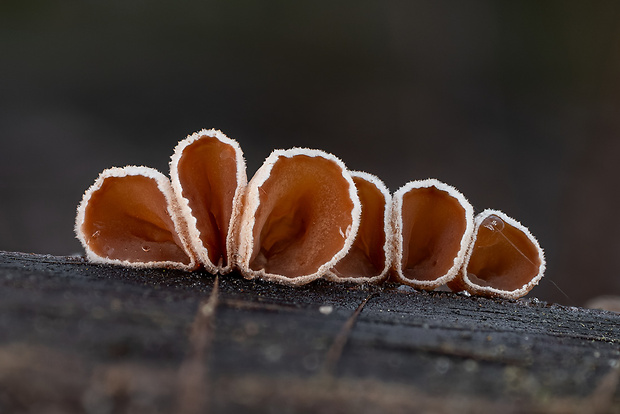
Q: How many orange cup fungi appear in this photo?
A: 6